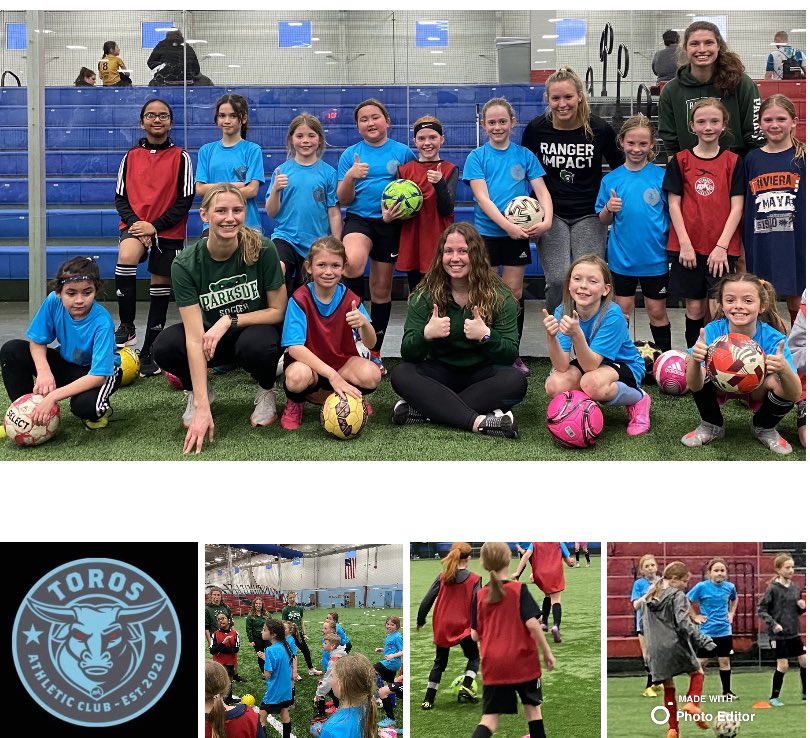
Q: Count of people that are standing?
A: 11